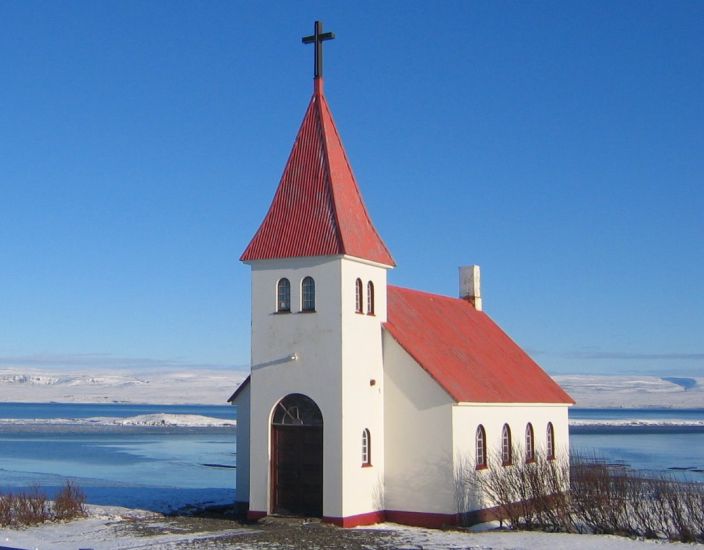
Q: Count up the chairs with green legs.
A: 0